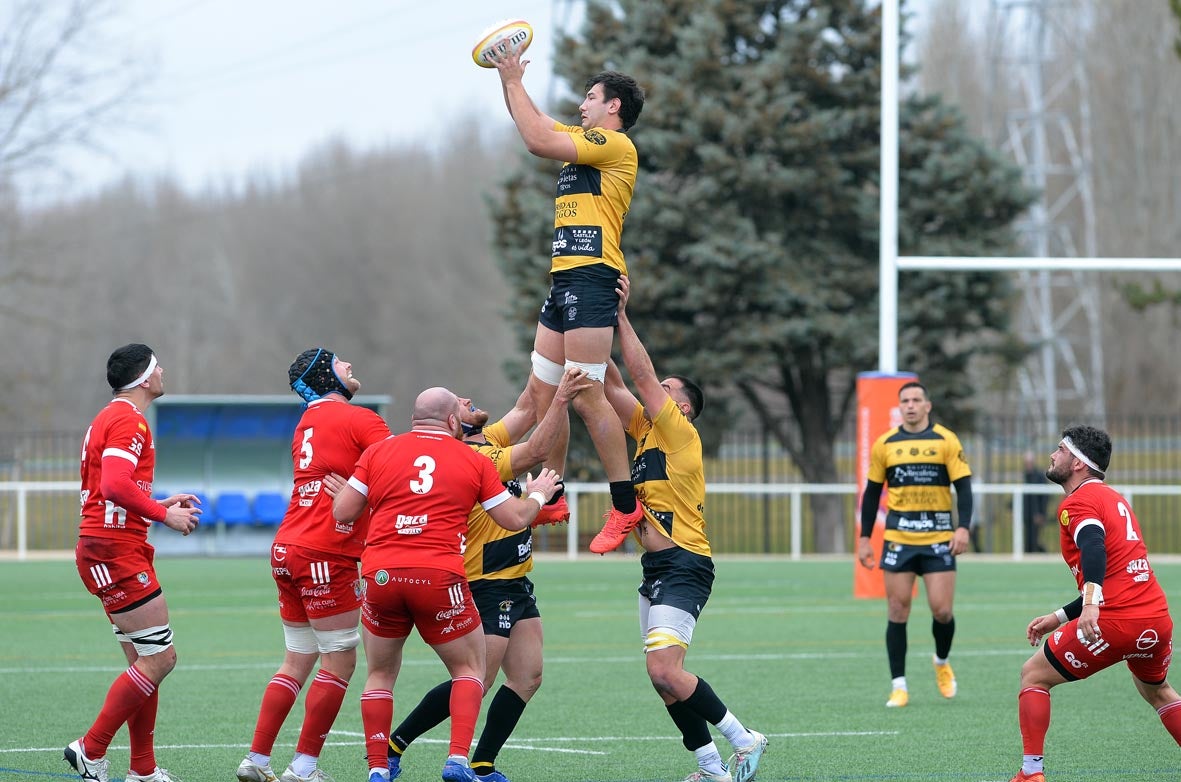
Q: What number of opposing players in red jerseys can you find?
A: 4